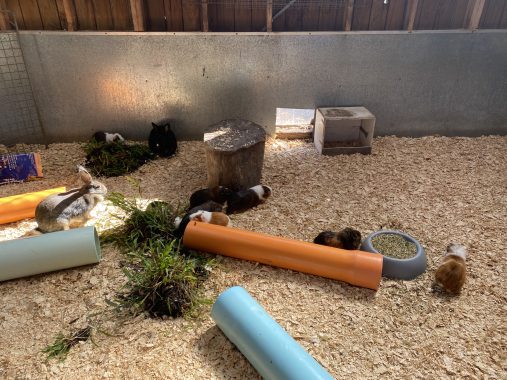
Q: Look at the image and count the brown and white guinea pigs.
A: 2